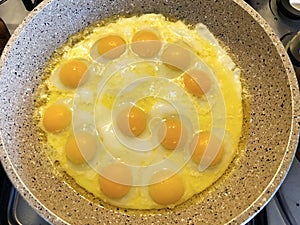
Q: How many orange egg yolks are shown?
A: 12